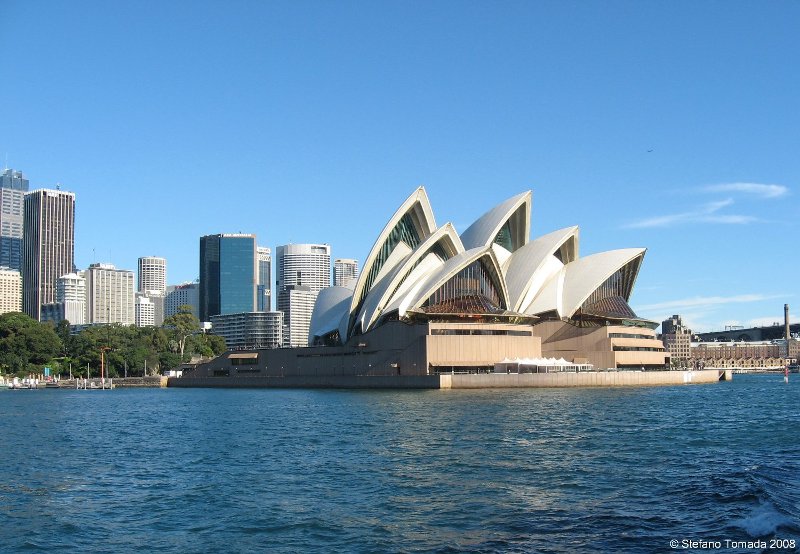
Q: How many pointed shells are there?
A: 6